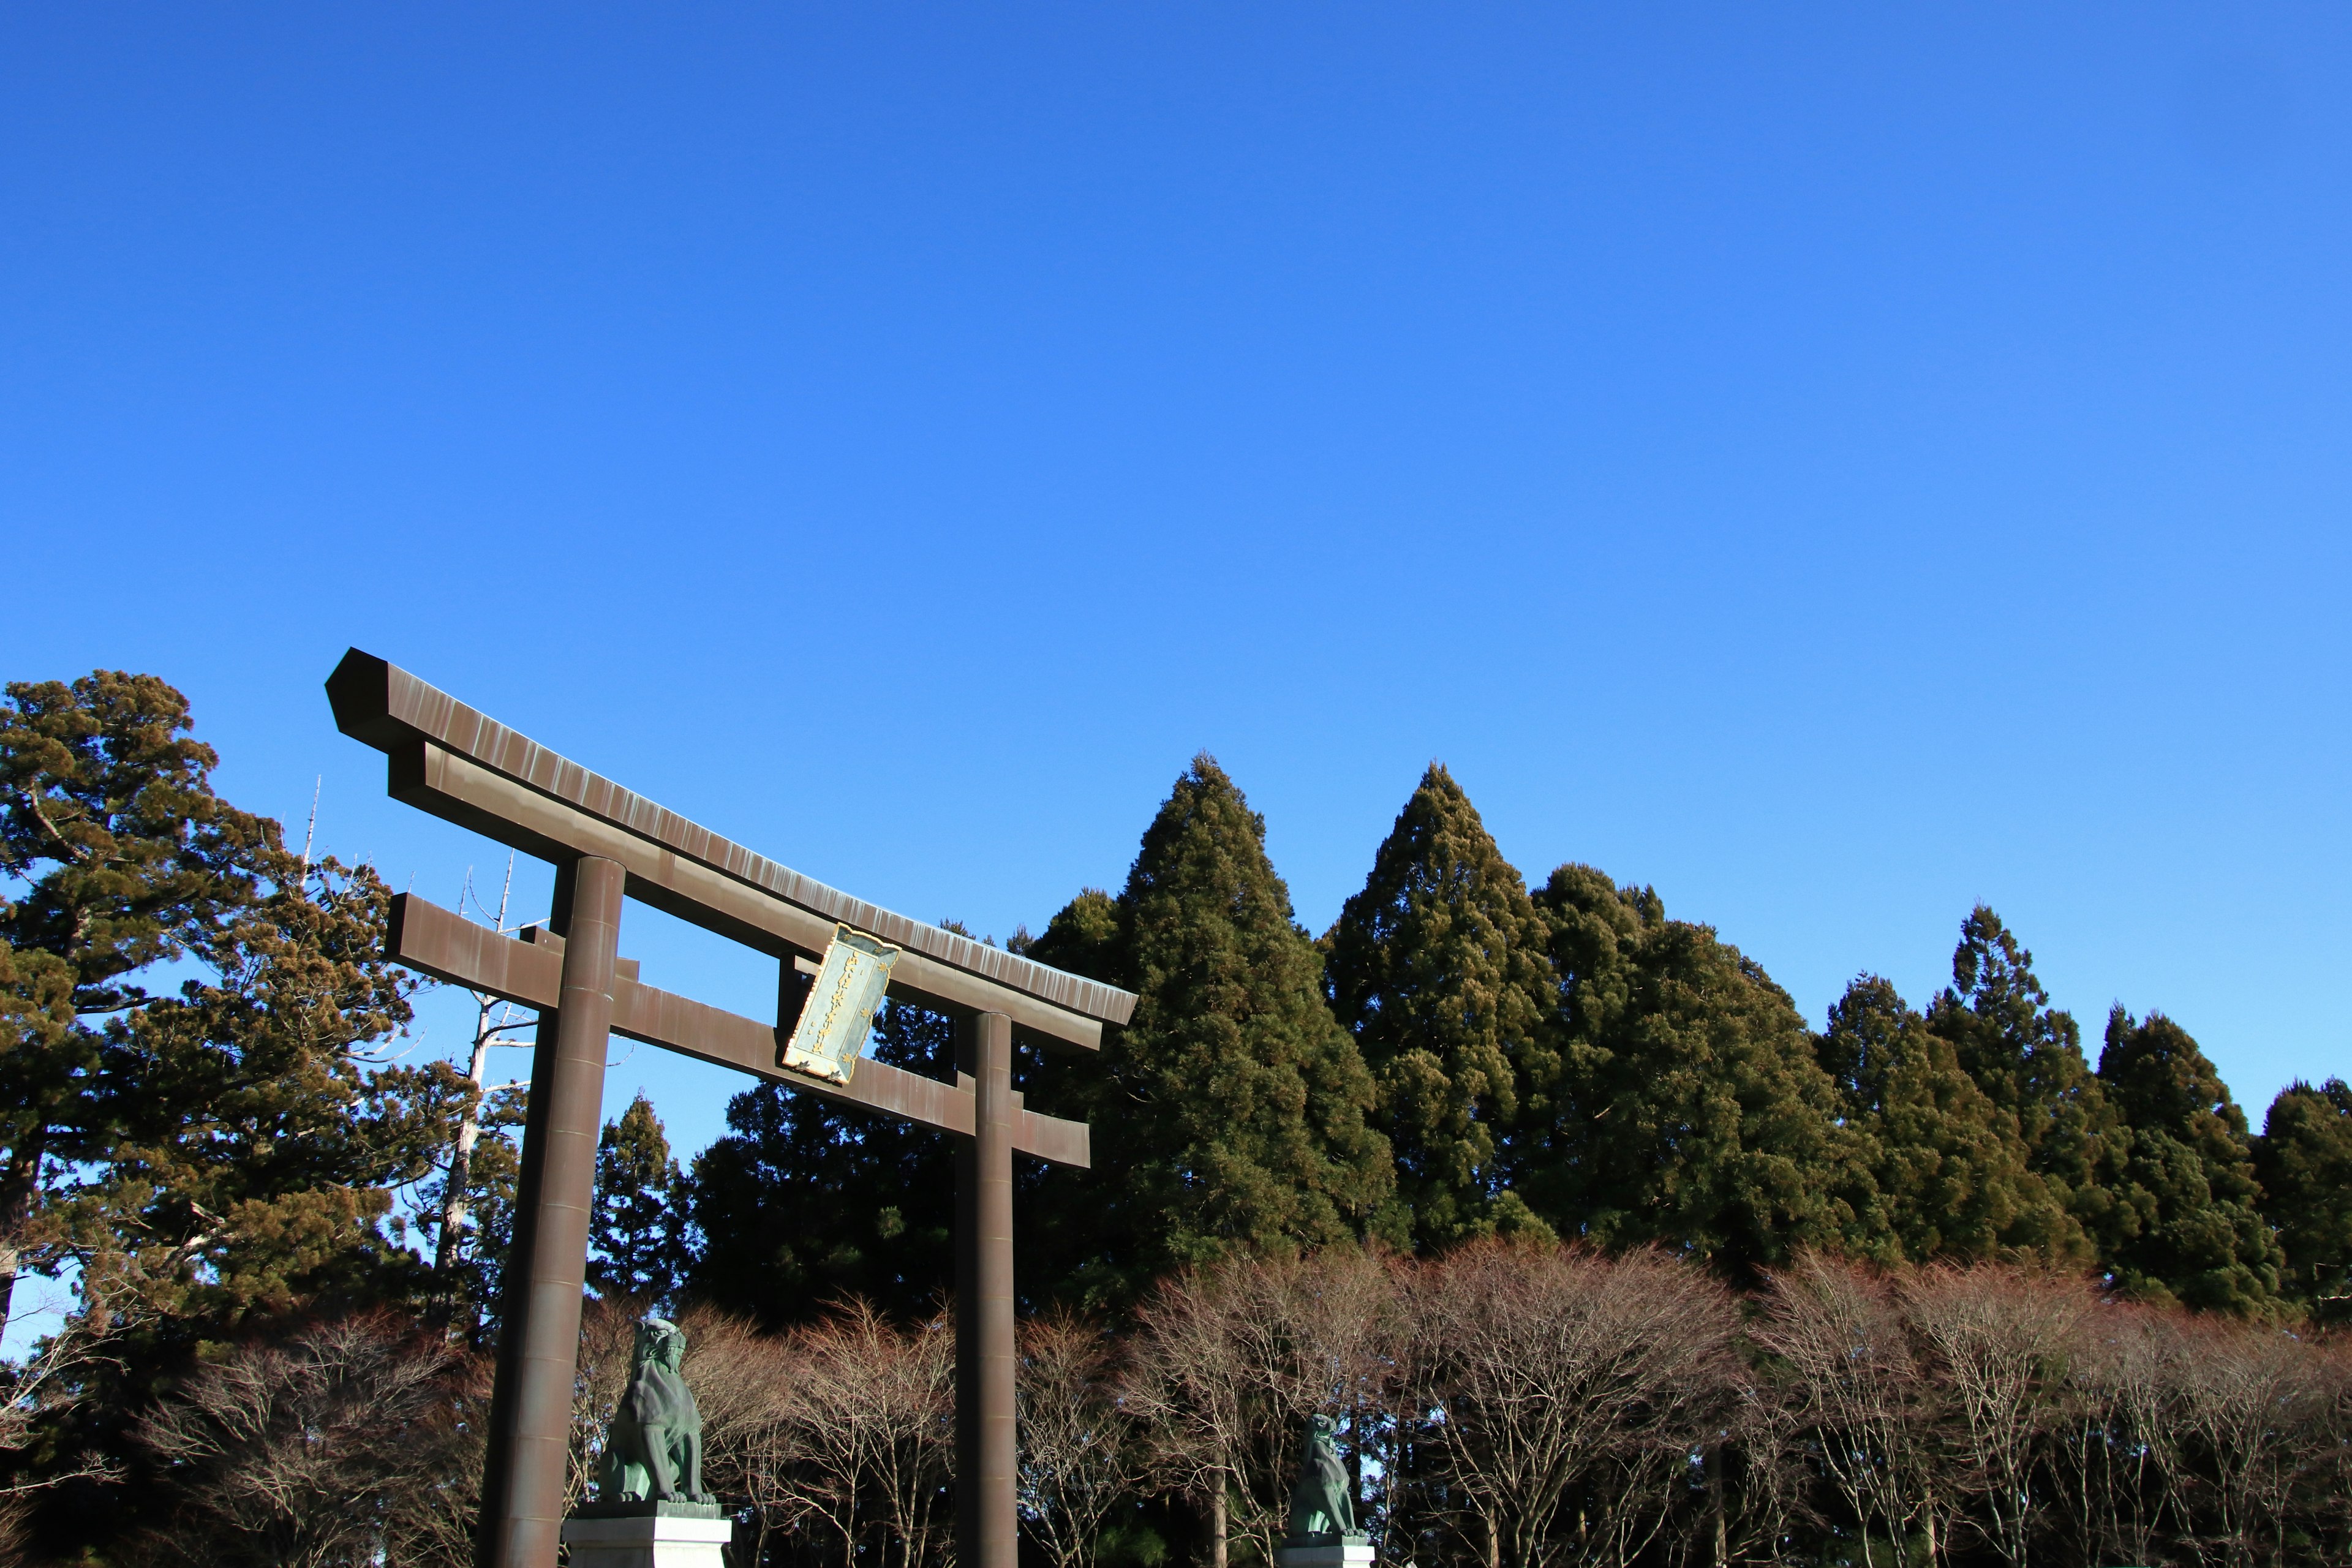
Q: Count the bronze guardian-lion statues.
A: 2